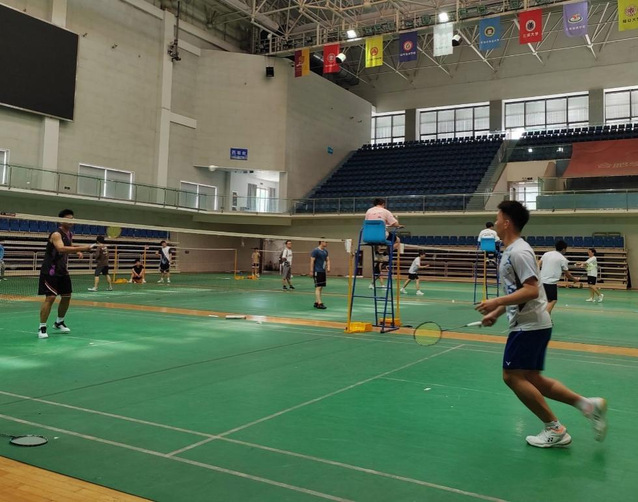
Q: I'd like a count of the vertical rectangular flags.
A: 9